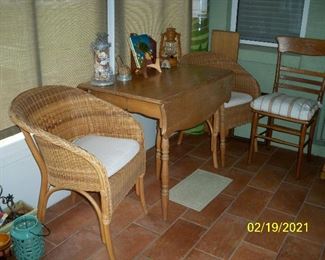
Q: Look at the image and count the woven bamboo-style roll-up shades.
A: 2